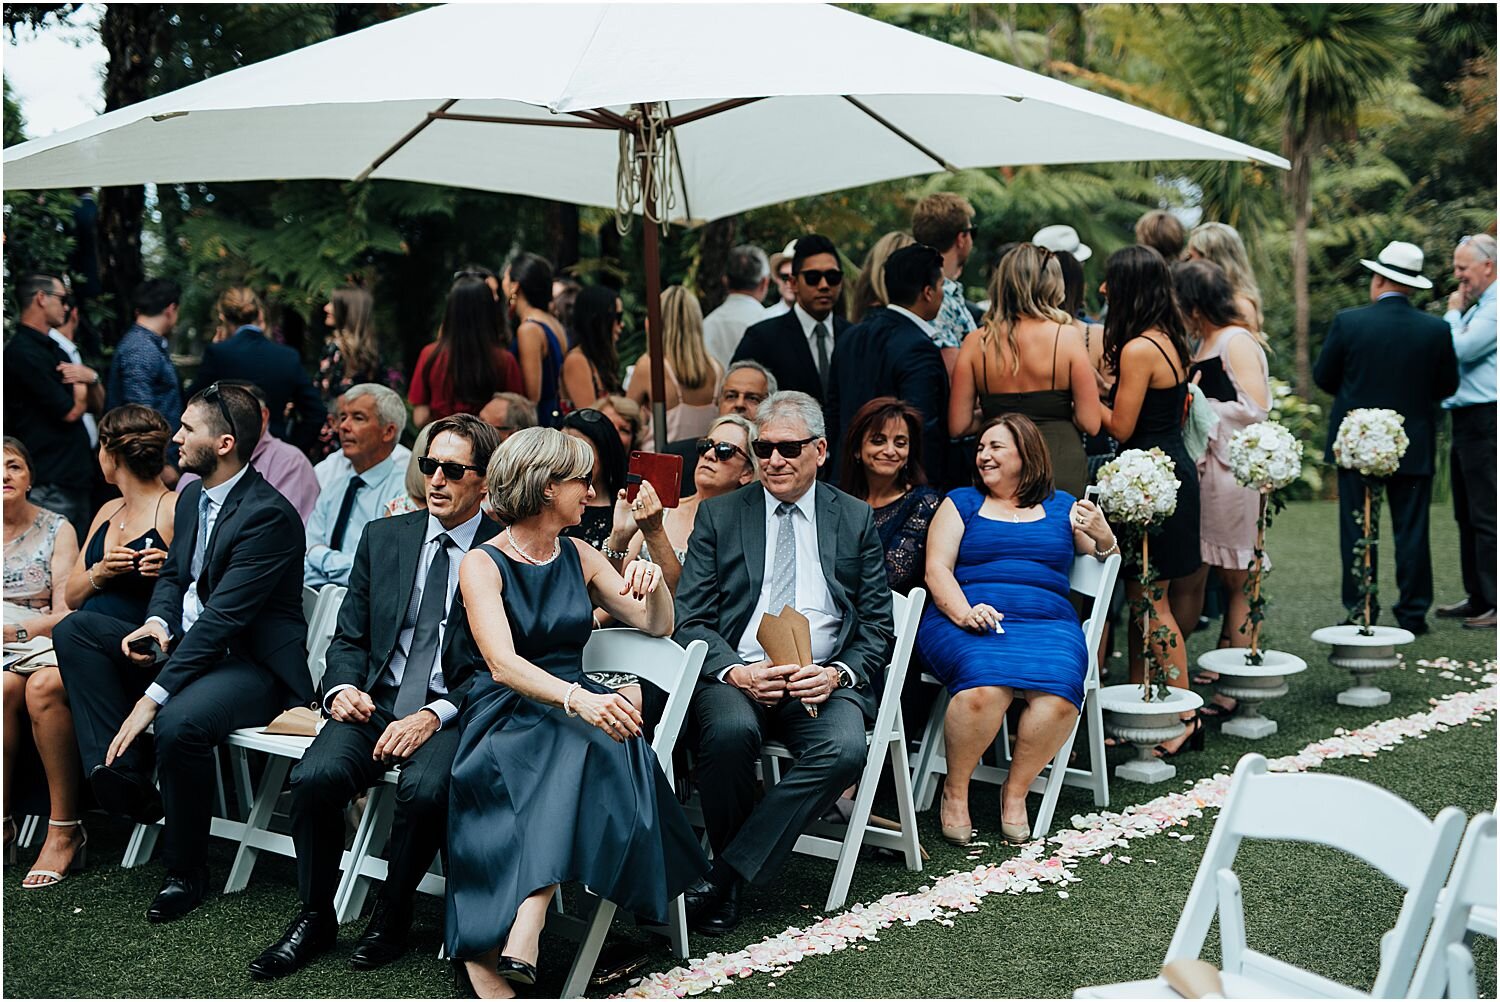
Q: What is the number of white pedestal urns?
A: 3